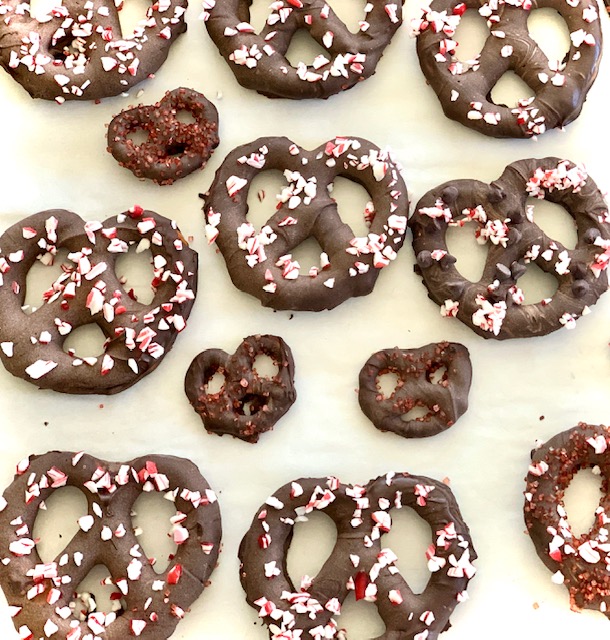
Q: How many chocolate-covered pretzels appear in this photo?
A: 12